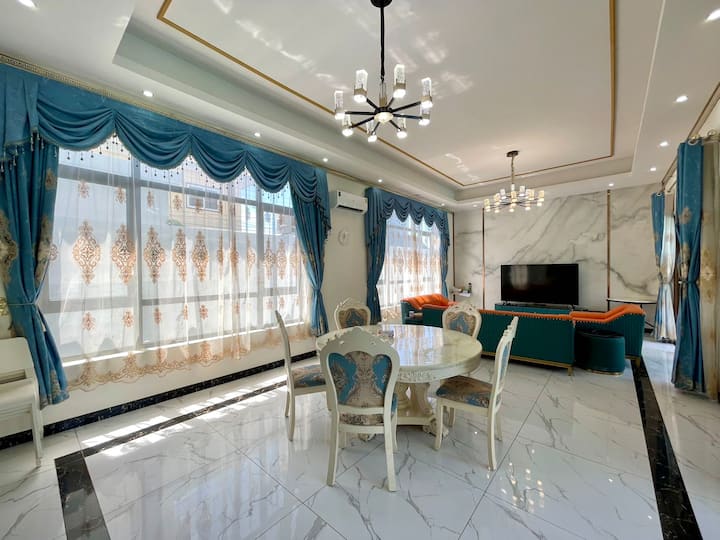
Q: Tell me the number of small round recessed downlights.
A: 12